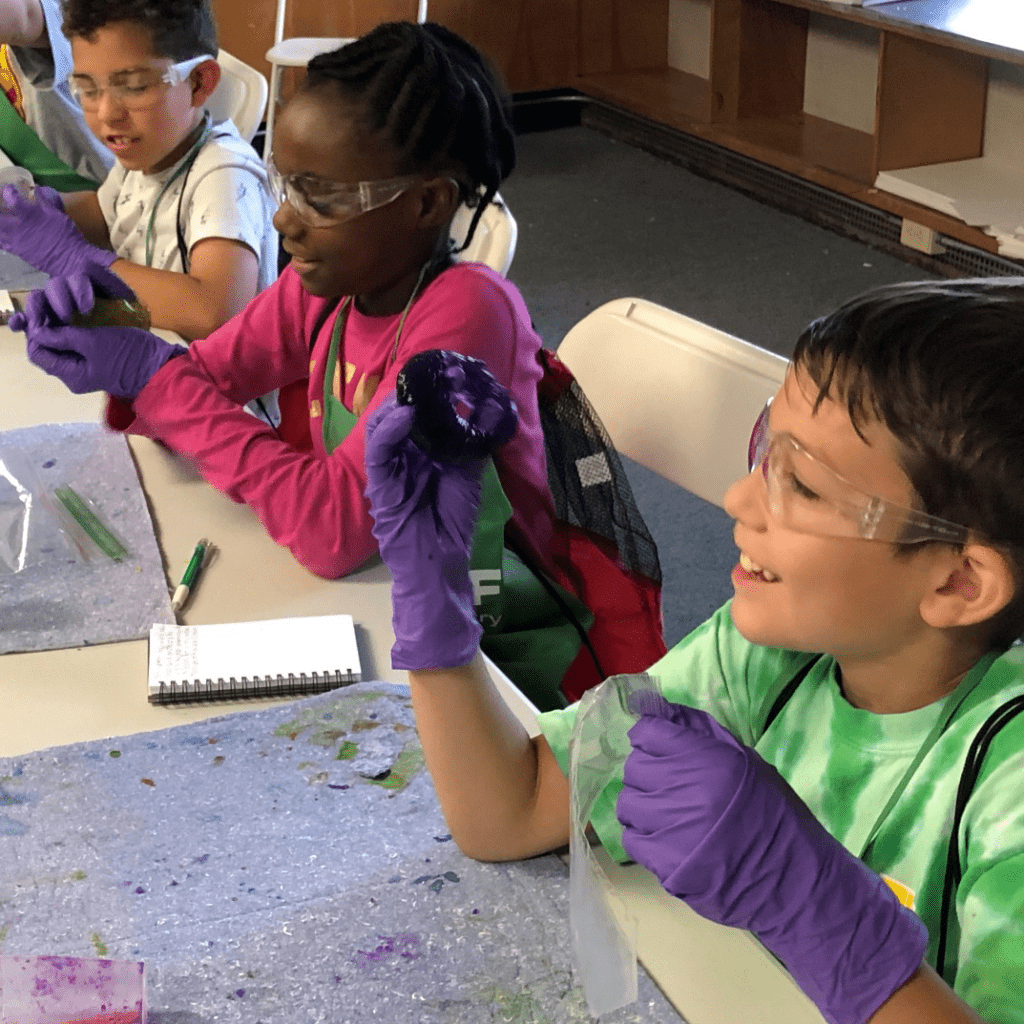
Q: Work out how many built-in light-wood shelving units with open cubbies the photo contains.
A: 1